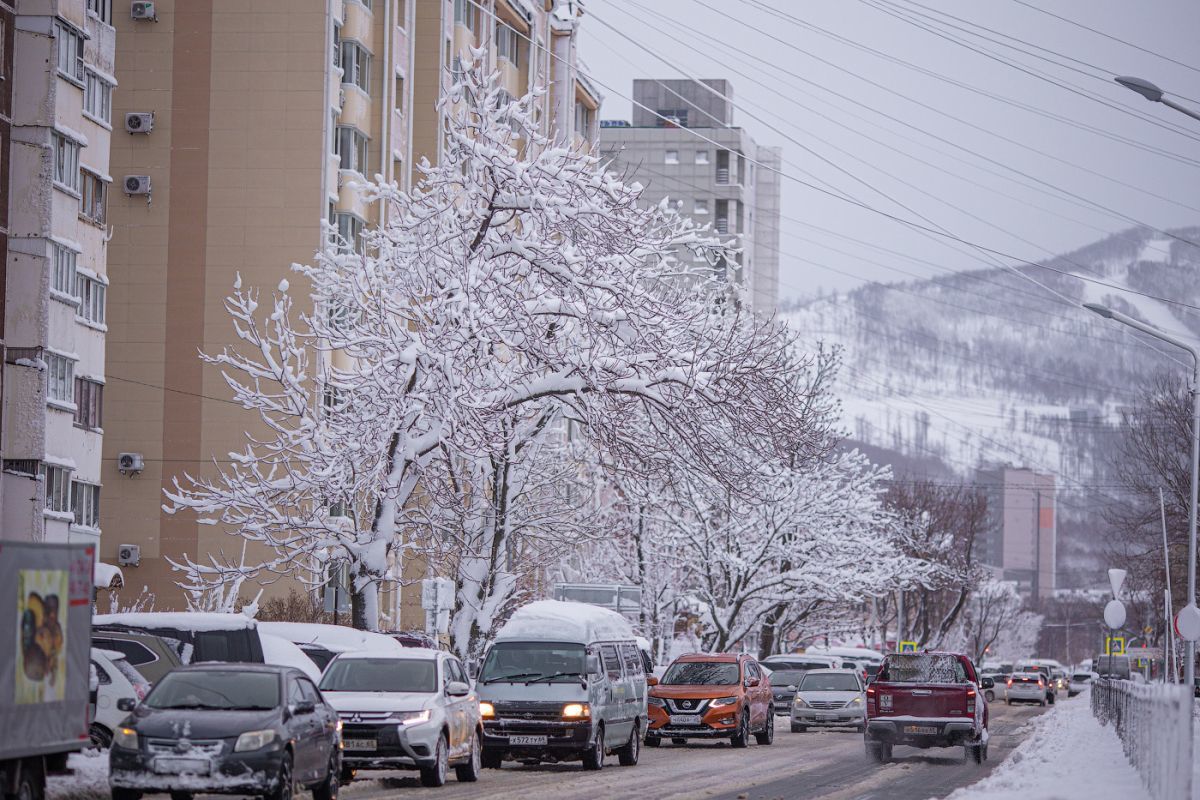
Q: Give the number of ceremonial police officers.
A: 0